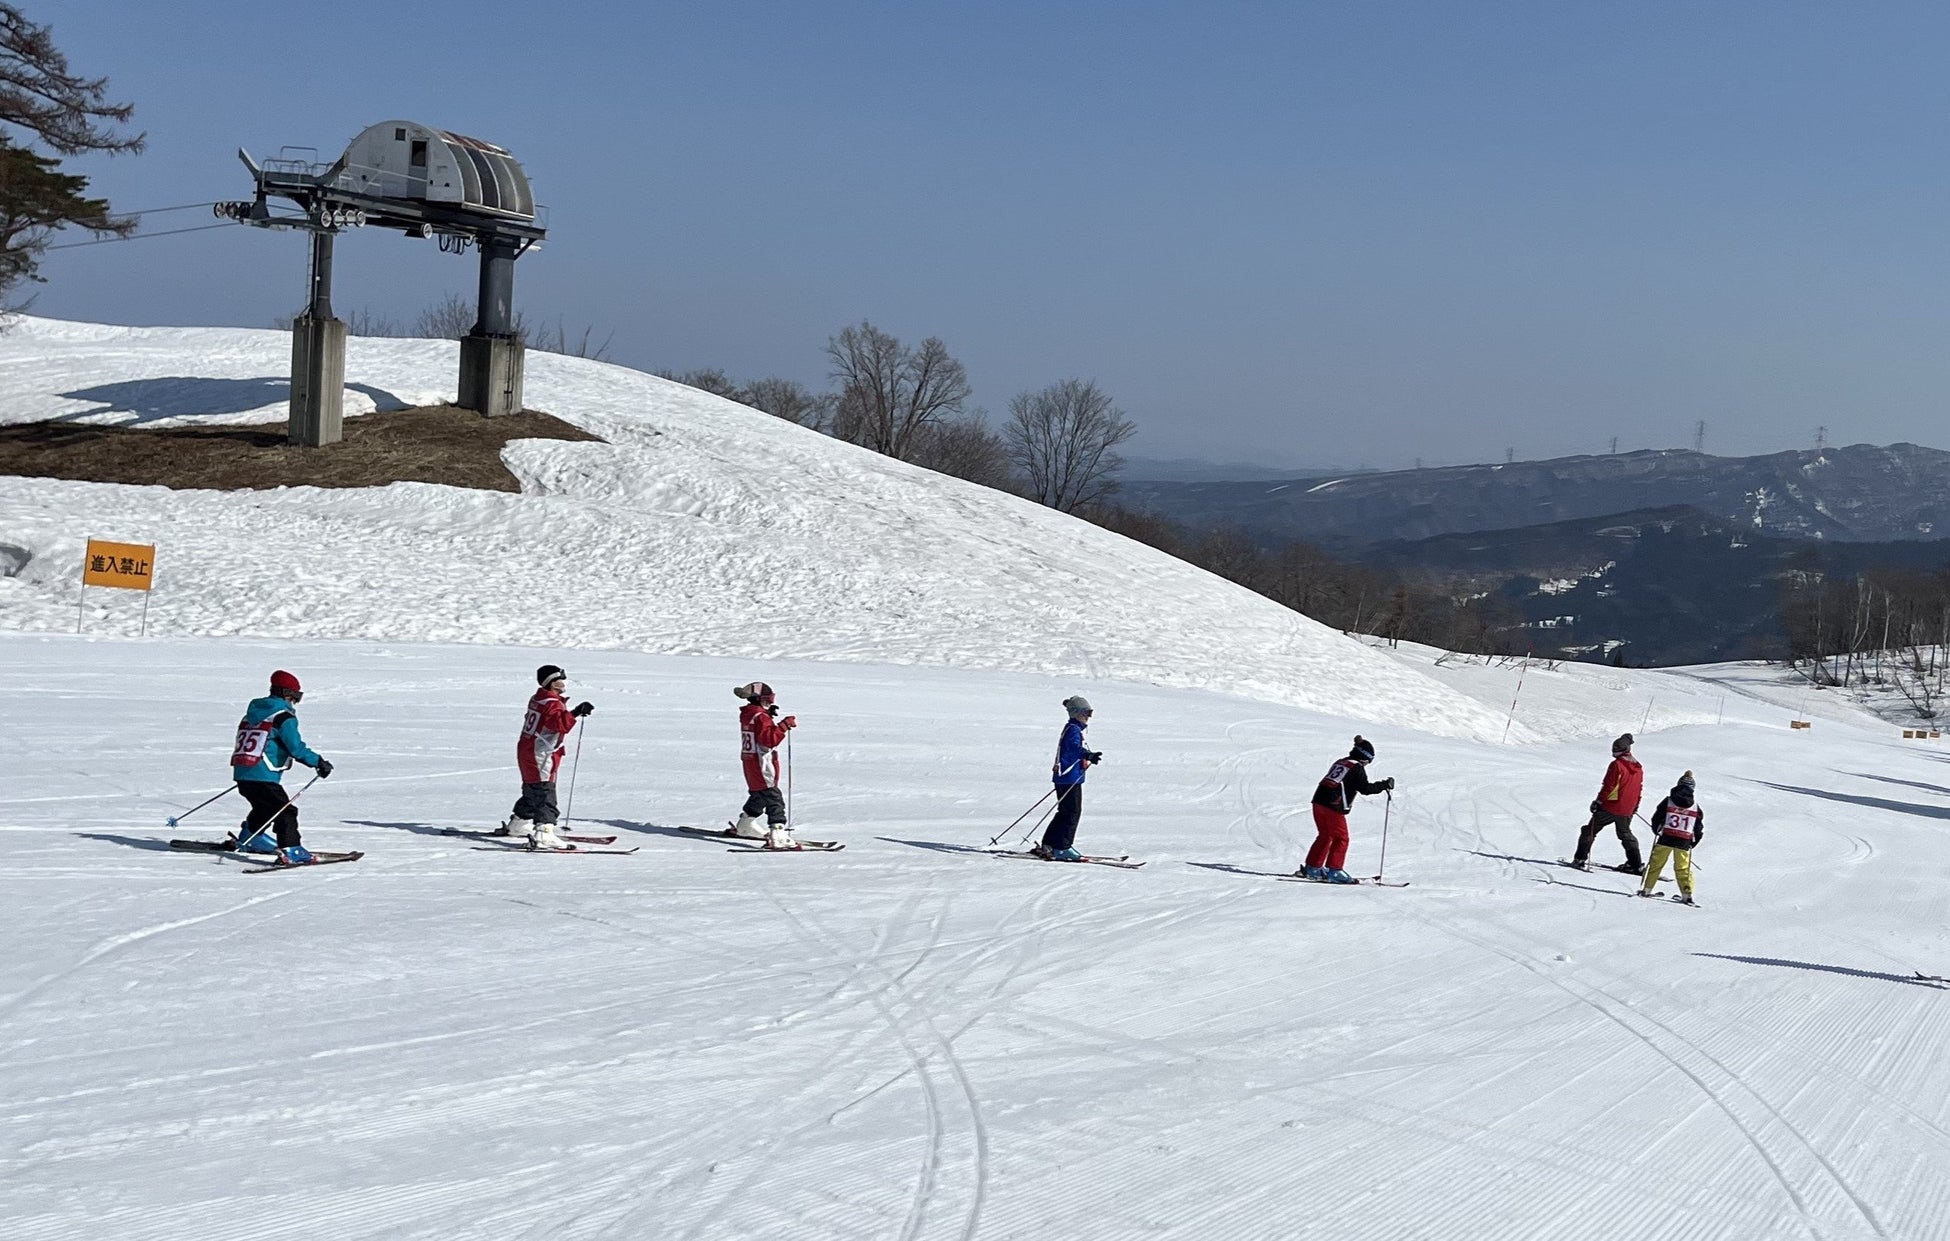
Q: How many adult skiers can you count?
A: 1